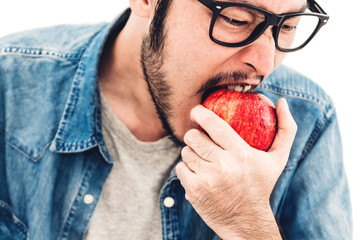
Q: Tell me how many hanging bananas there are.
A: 0